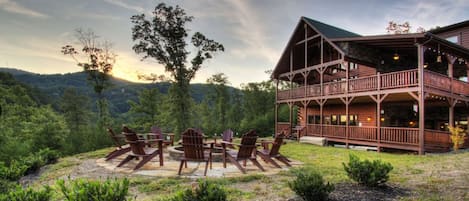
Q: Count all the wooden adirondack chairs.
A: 8